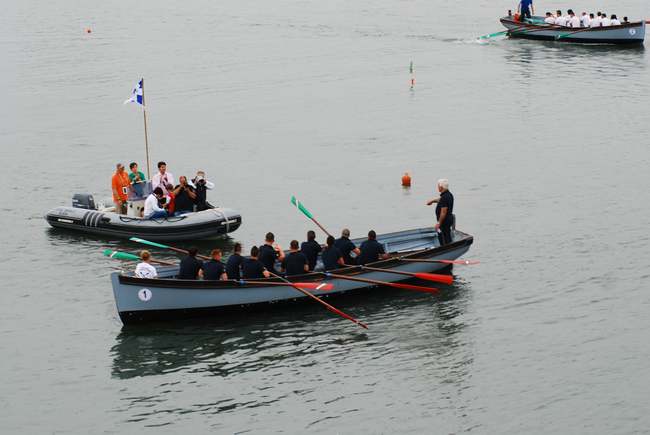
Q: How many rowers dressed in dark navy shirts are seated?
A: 10